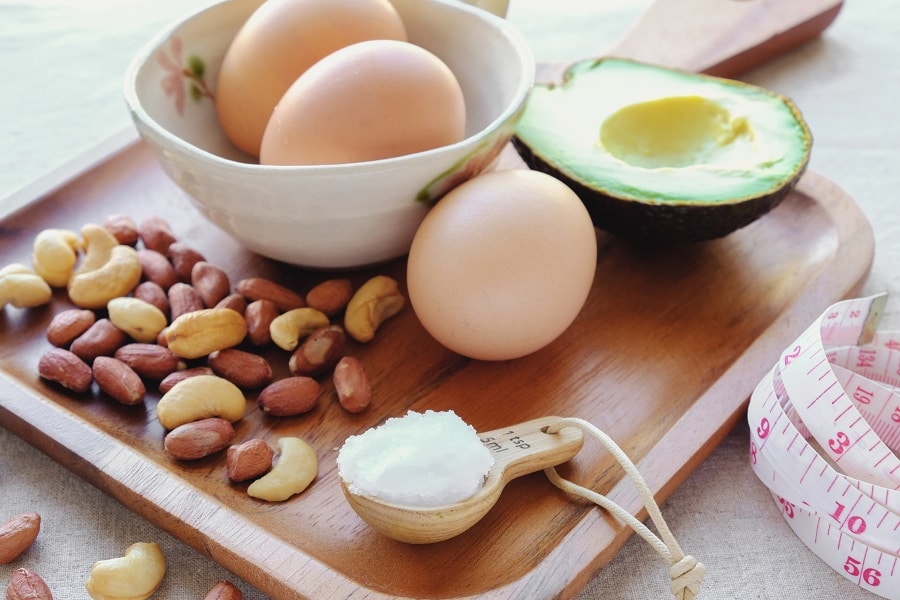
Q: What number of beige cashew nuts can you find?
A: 11